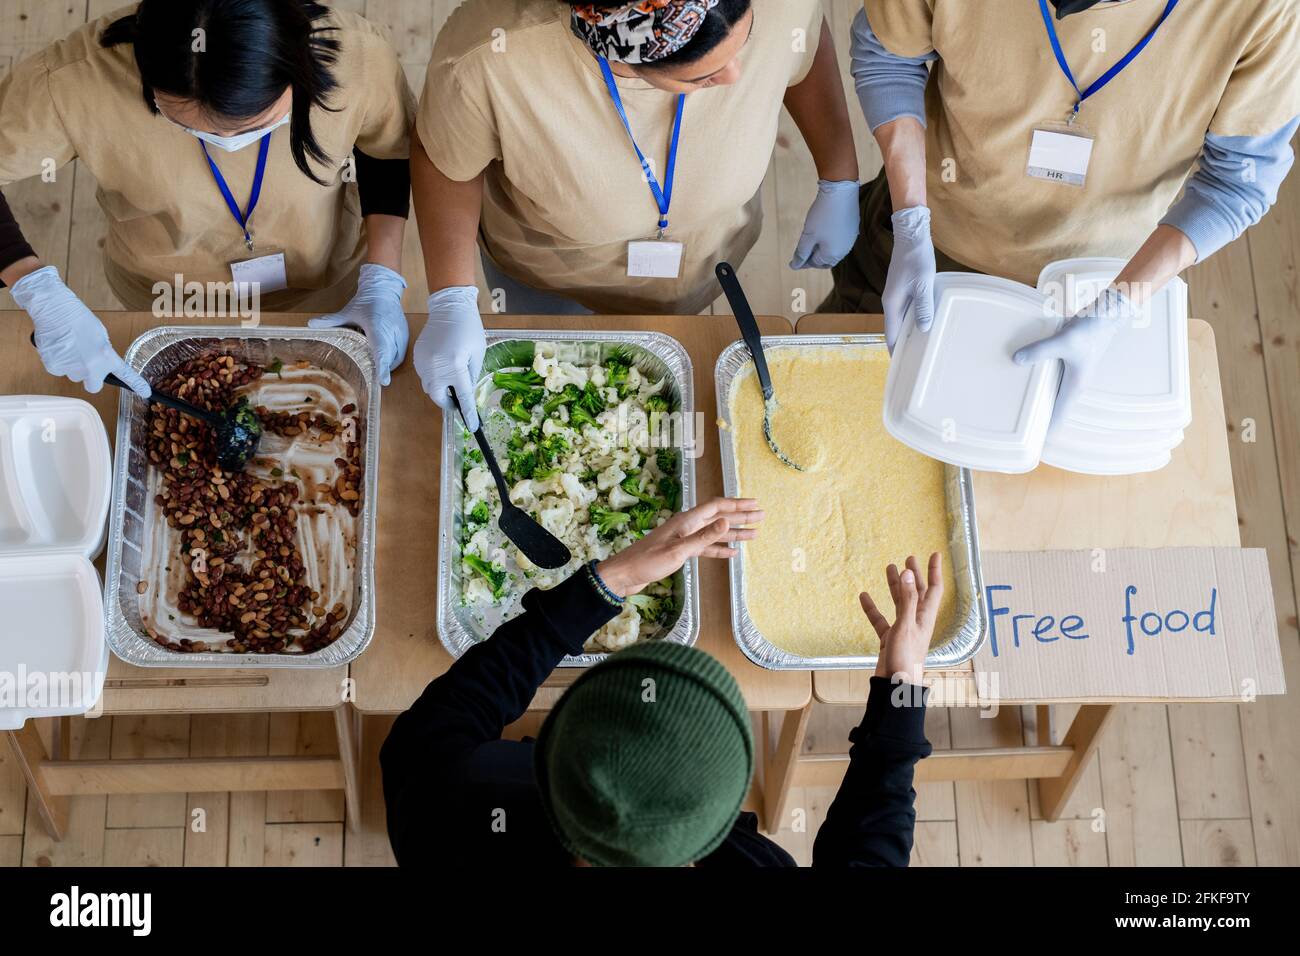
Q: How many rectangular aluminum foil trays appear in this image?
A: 3